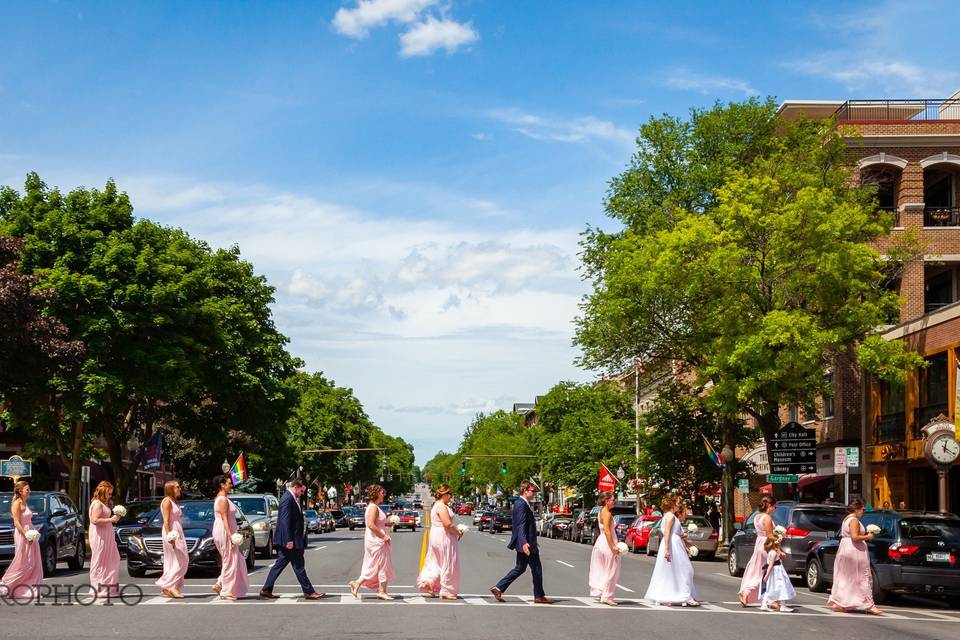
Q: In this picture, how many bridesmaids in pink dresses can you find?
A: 9